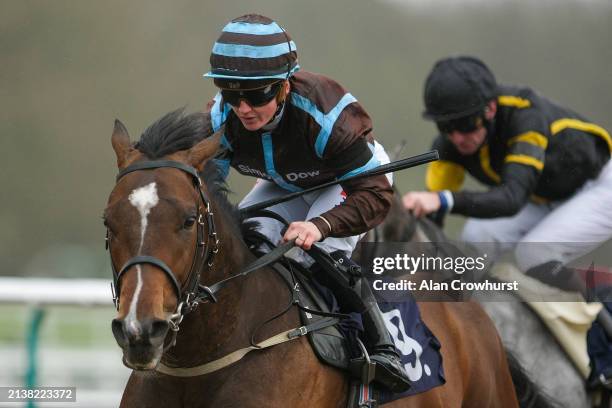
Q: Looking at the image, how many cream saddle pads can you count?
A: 1